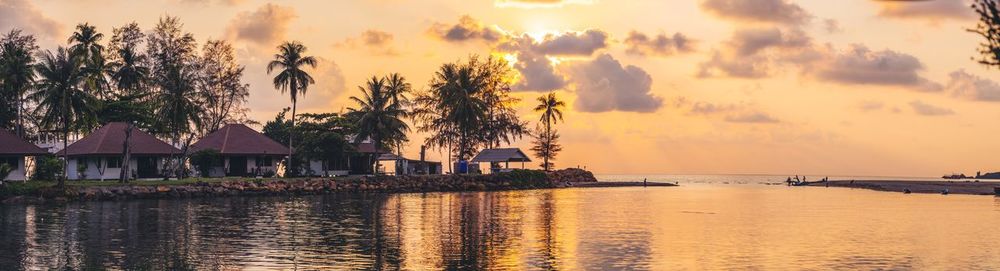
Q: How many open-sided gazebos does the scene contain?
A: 1